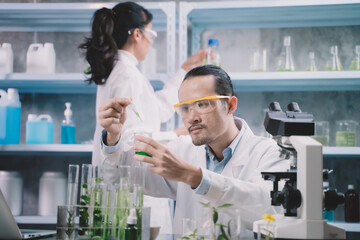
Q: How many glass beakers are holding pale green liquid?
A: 2